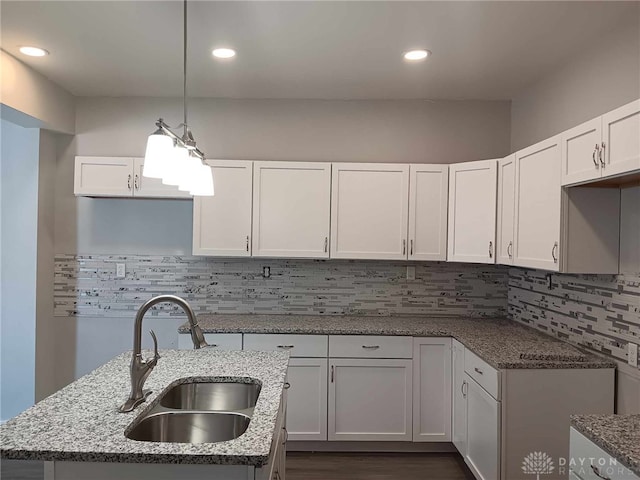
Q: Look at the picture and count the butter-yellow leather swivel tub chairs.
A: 0